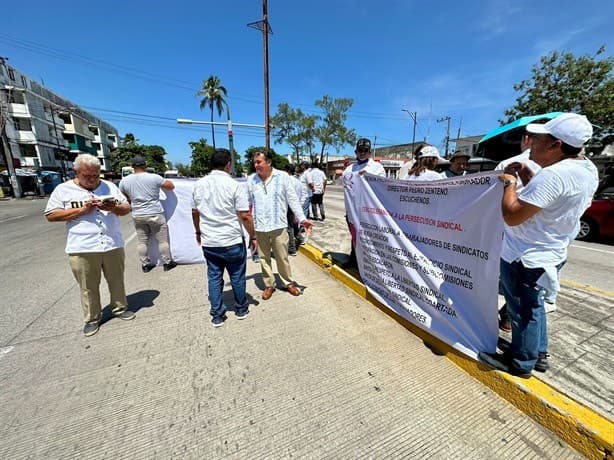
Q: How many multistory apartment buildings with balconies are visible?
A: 1